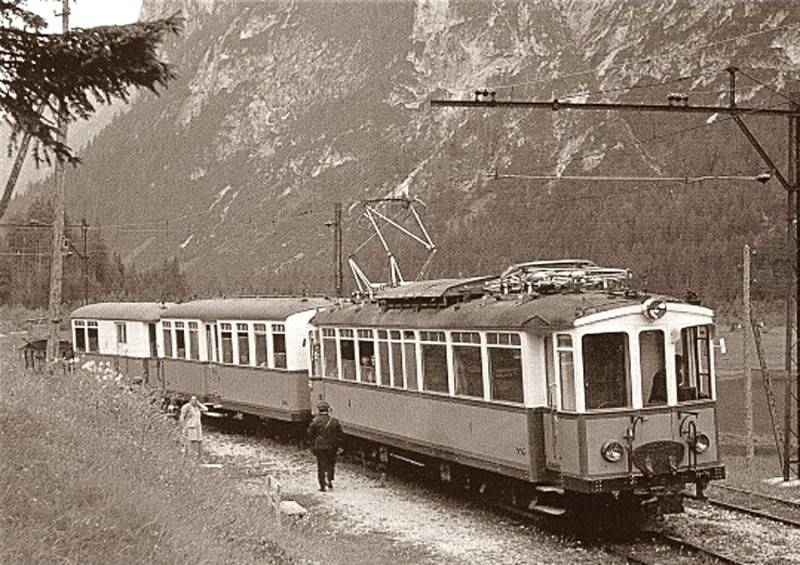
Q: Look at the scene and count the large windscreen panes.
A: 3